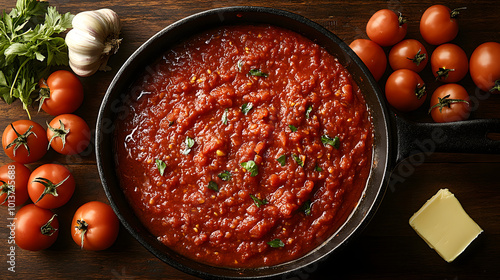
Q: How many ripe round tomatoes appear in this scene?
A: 15